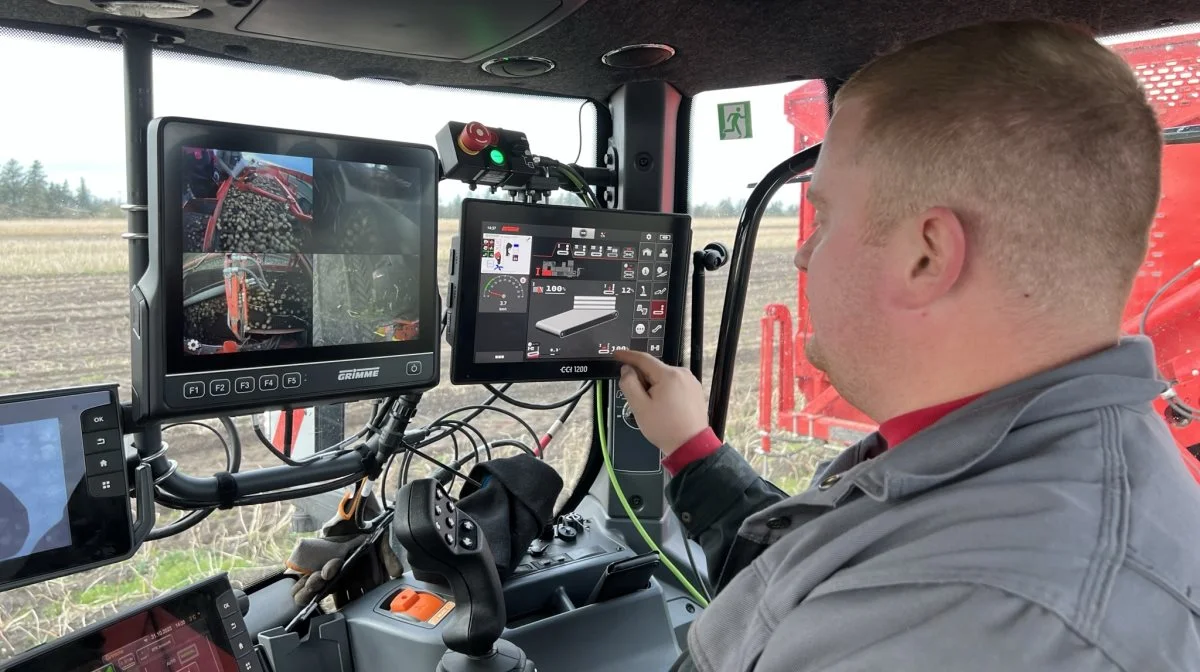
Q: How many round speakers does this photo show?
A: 2